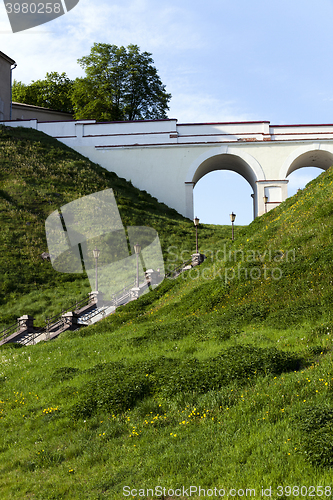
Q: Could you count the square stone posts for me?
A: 6